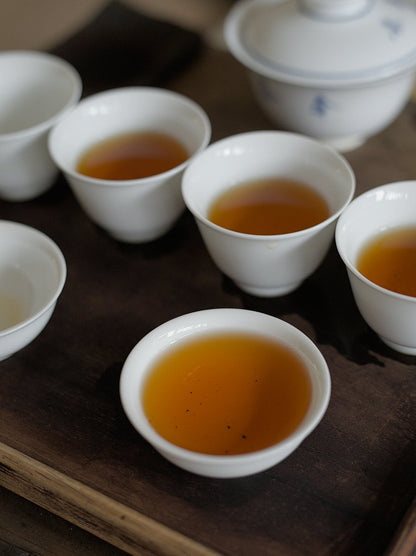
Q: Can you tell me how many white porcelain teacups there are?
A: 6